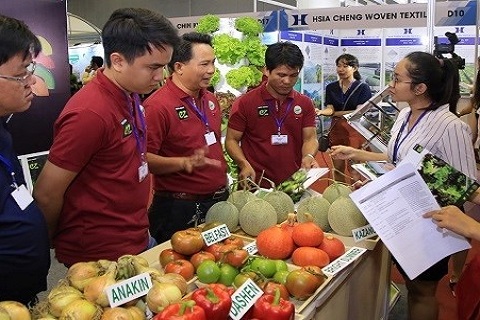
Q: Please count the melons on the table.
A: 7